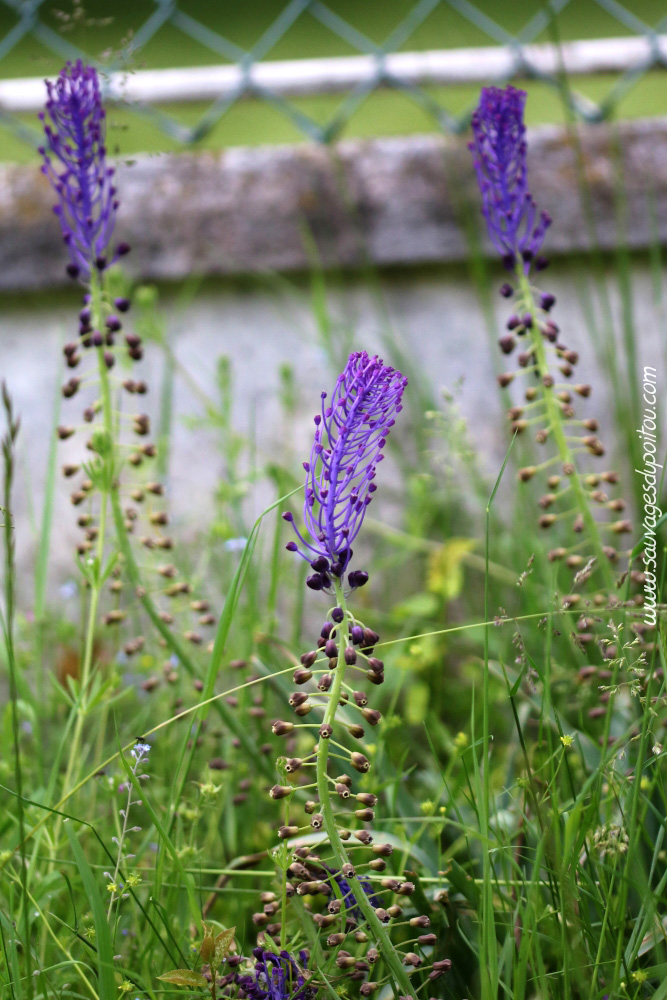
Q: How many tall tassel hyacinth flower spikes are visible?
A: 3